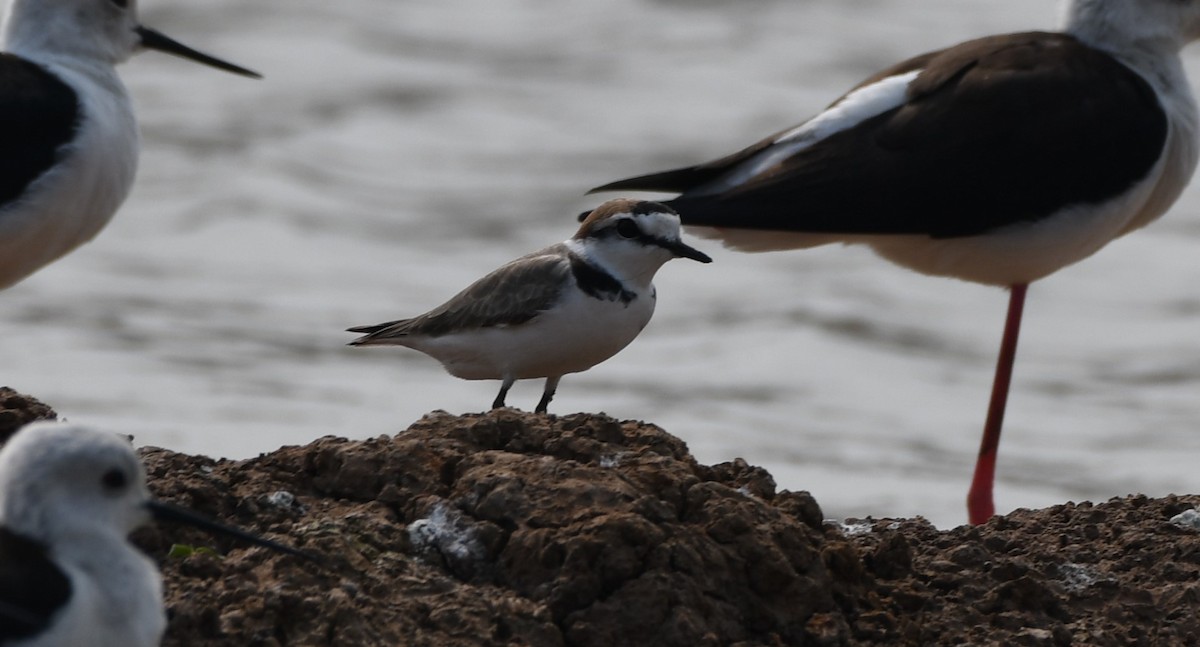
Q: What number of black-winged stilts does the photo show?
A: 3